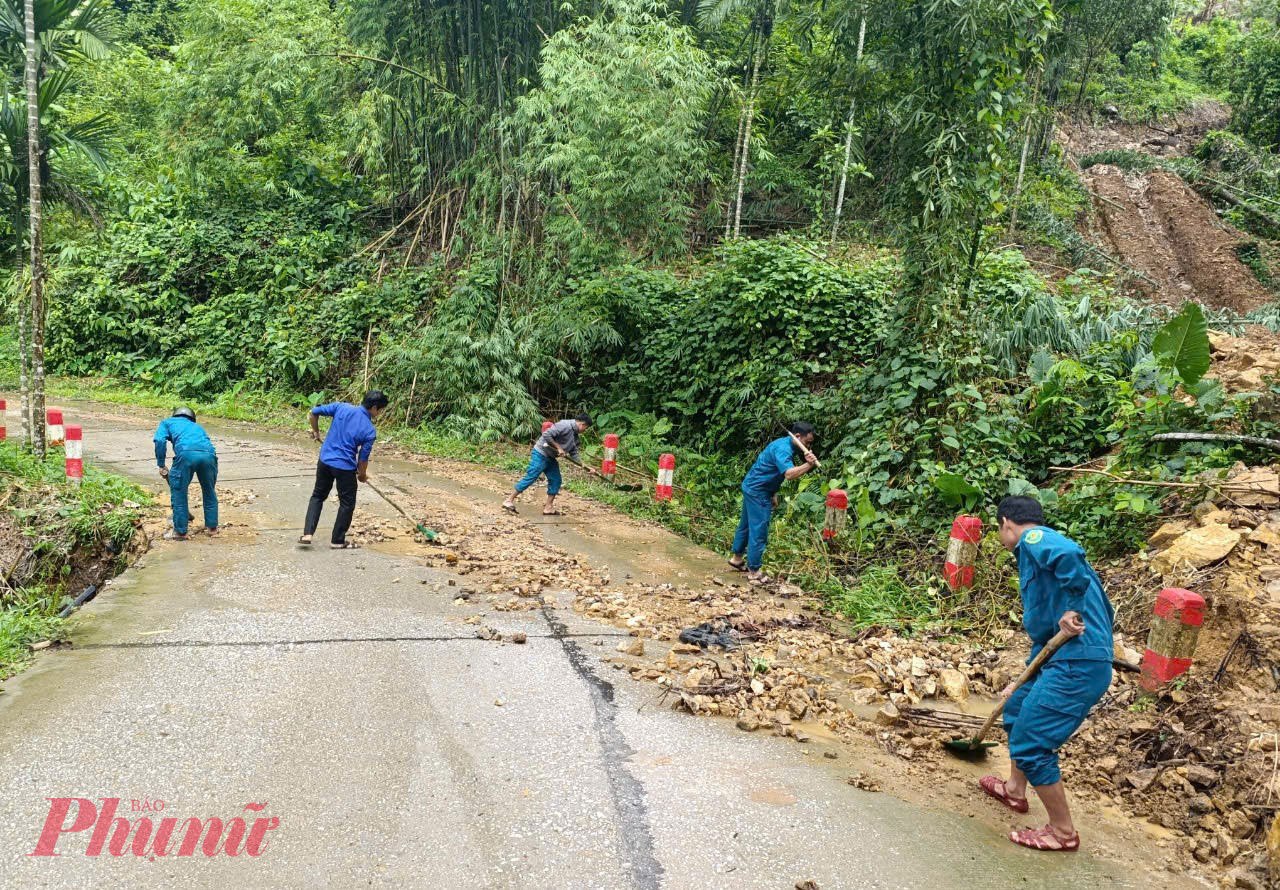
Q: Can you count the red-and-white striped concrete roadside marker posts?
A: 9